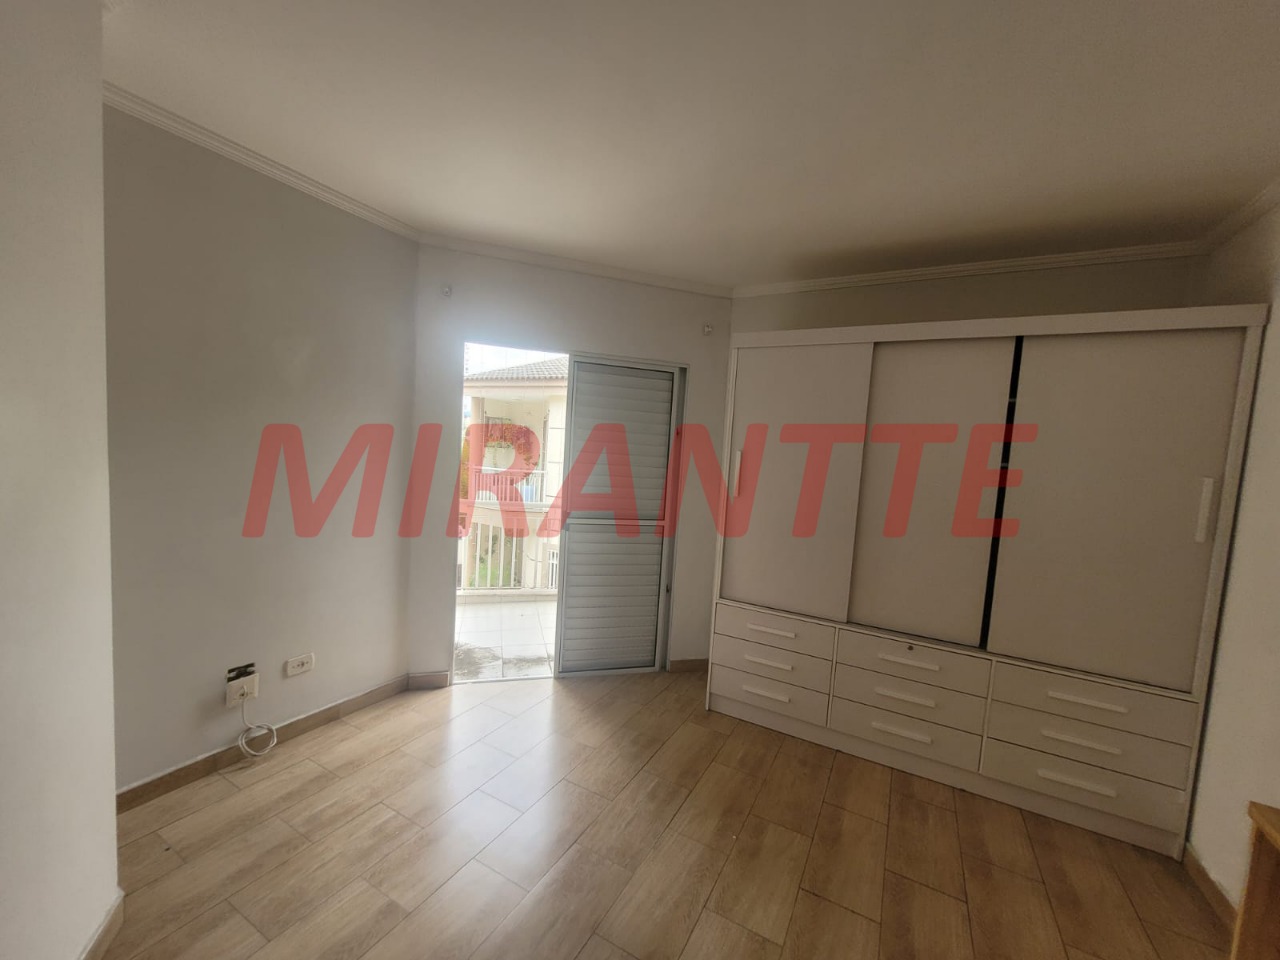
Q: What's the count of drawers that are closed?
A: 9